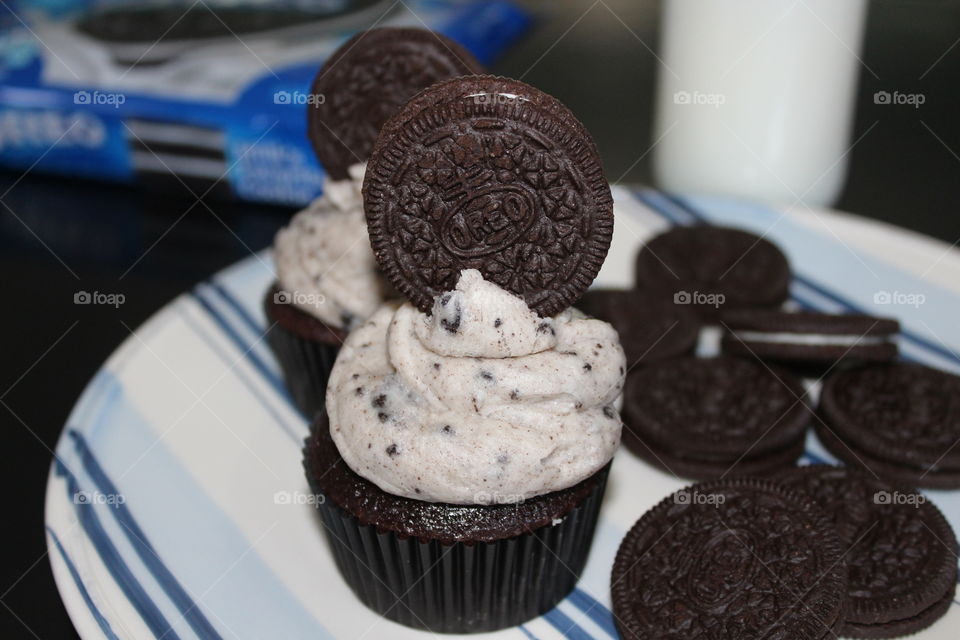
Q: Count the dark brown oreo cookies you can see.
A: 9